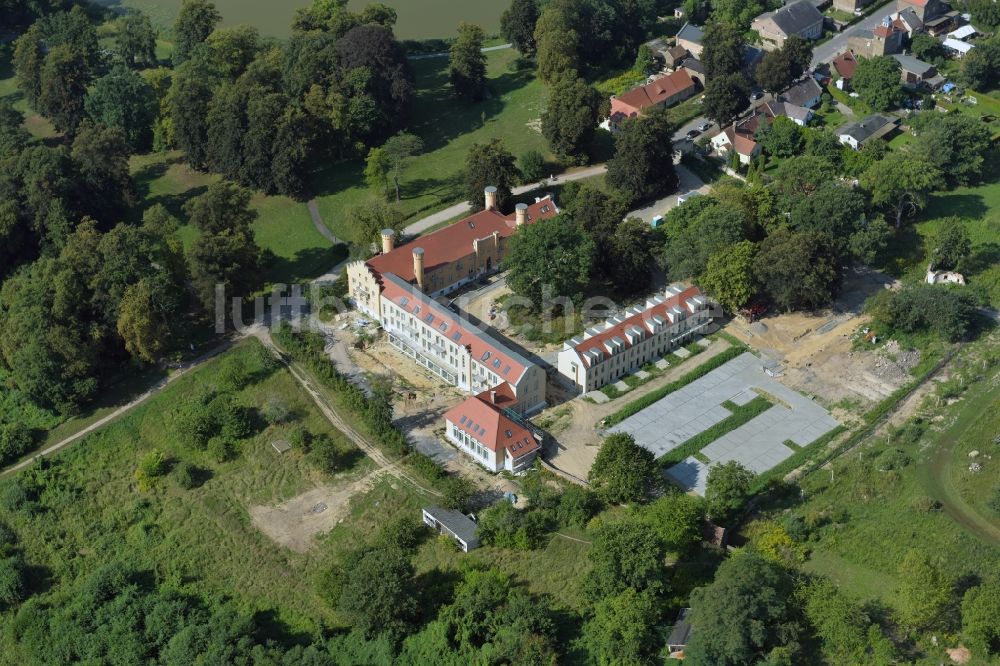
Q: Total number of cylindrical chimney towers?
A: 4